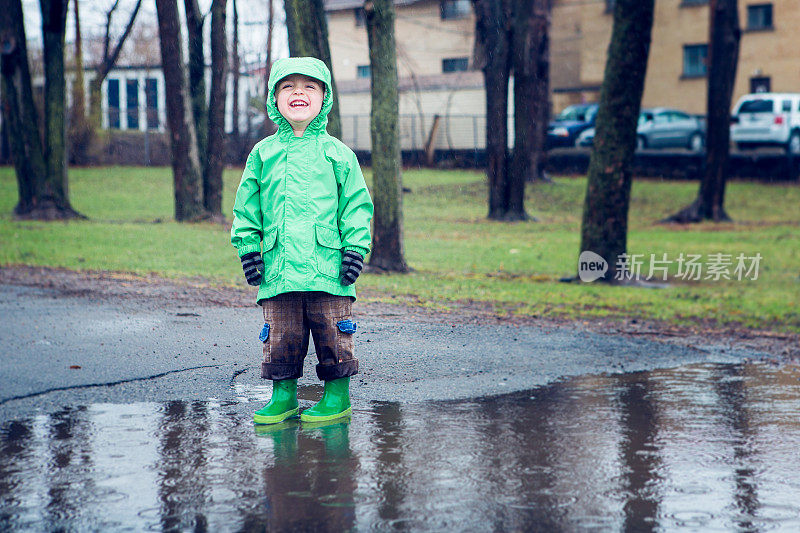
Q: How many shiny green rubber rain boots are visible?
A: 2